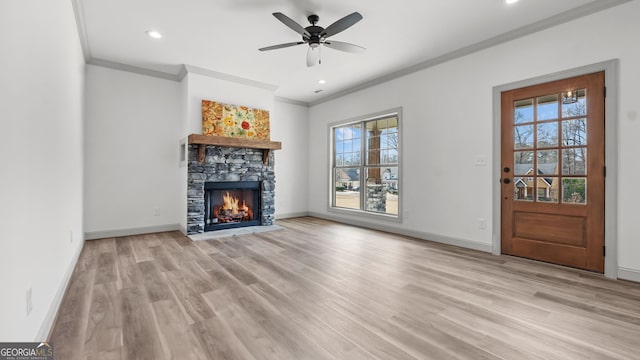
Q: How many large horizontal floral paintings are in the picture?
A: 1